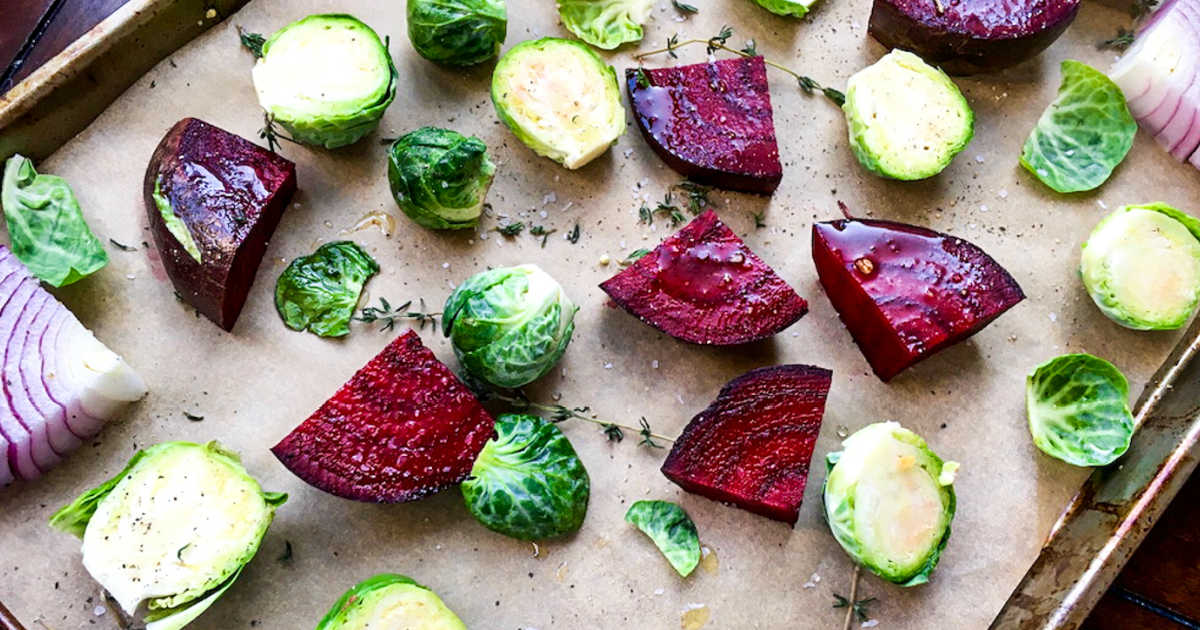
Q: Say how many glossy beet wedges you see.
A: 7